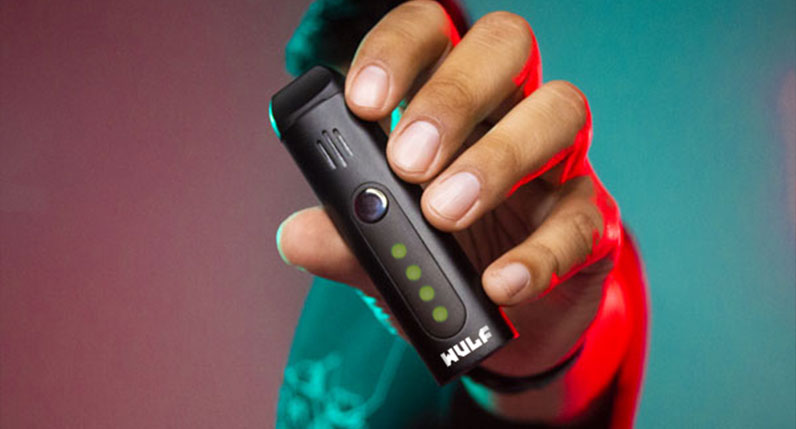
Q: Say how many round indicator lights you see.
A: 4